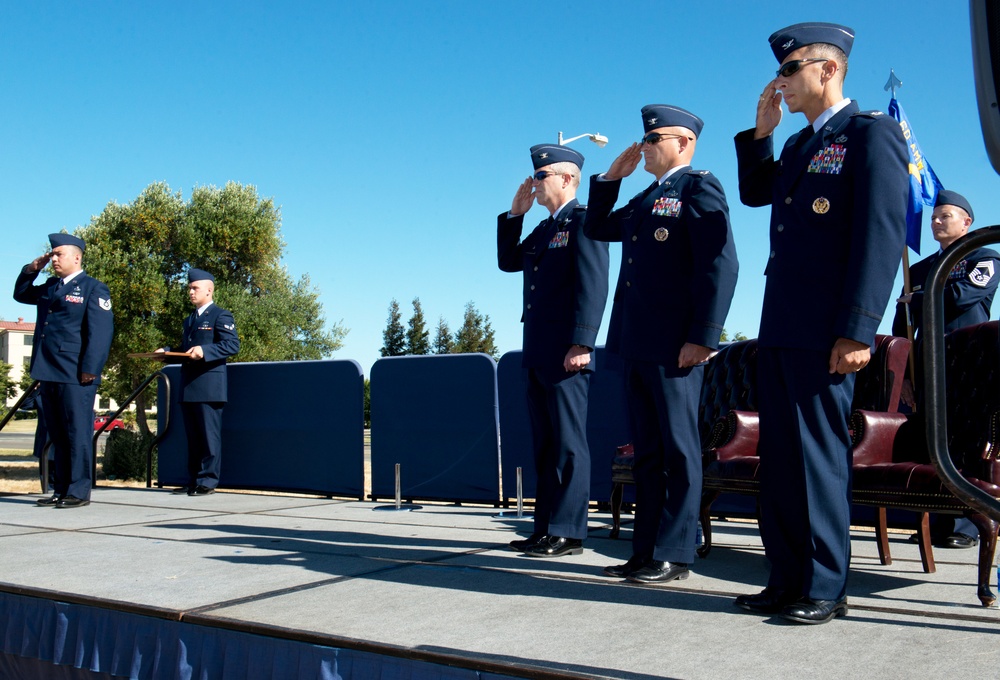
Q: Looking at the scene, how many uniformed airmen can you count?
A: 6